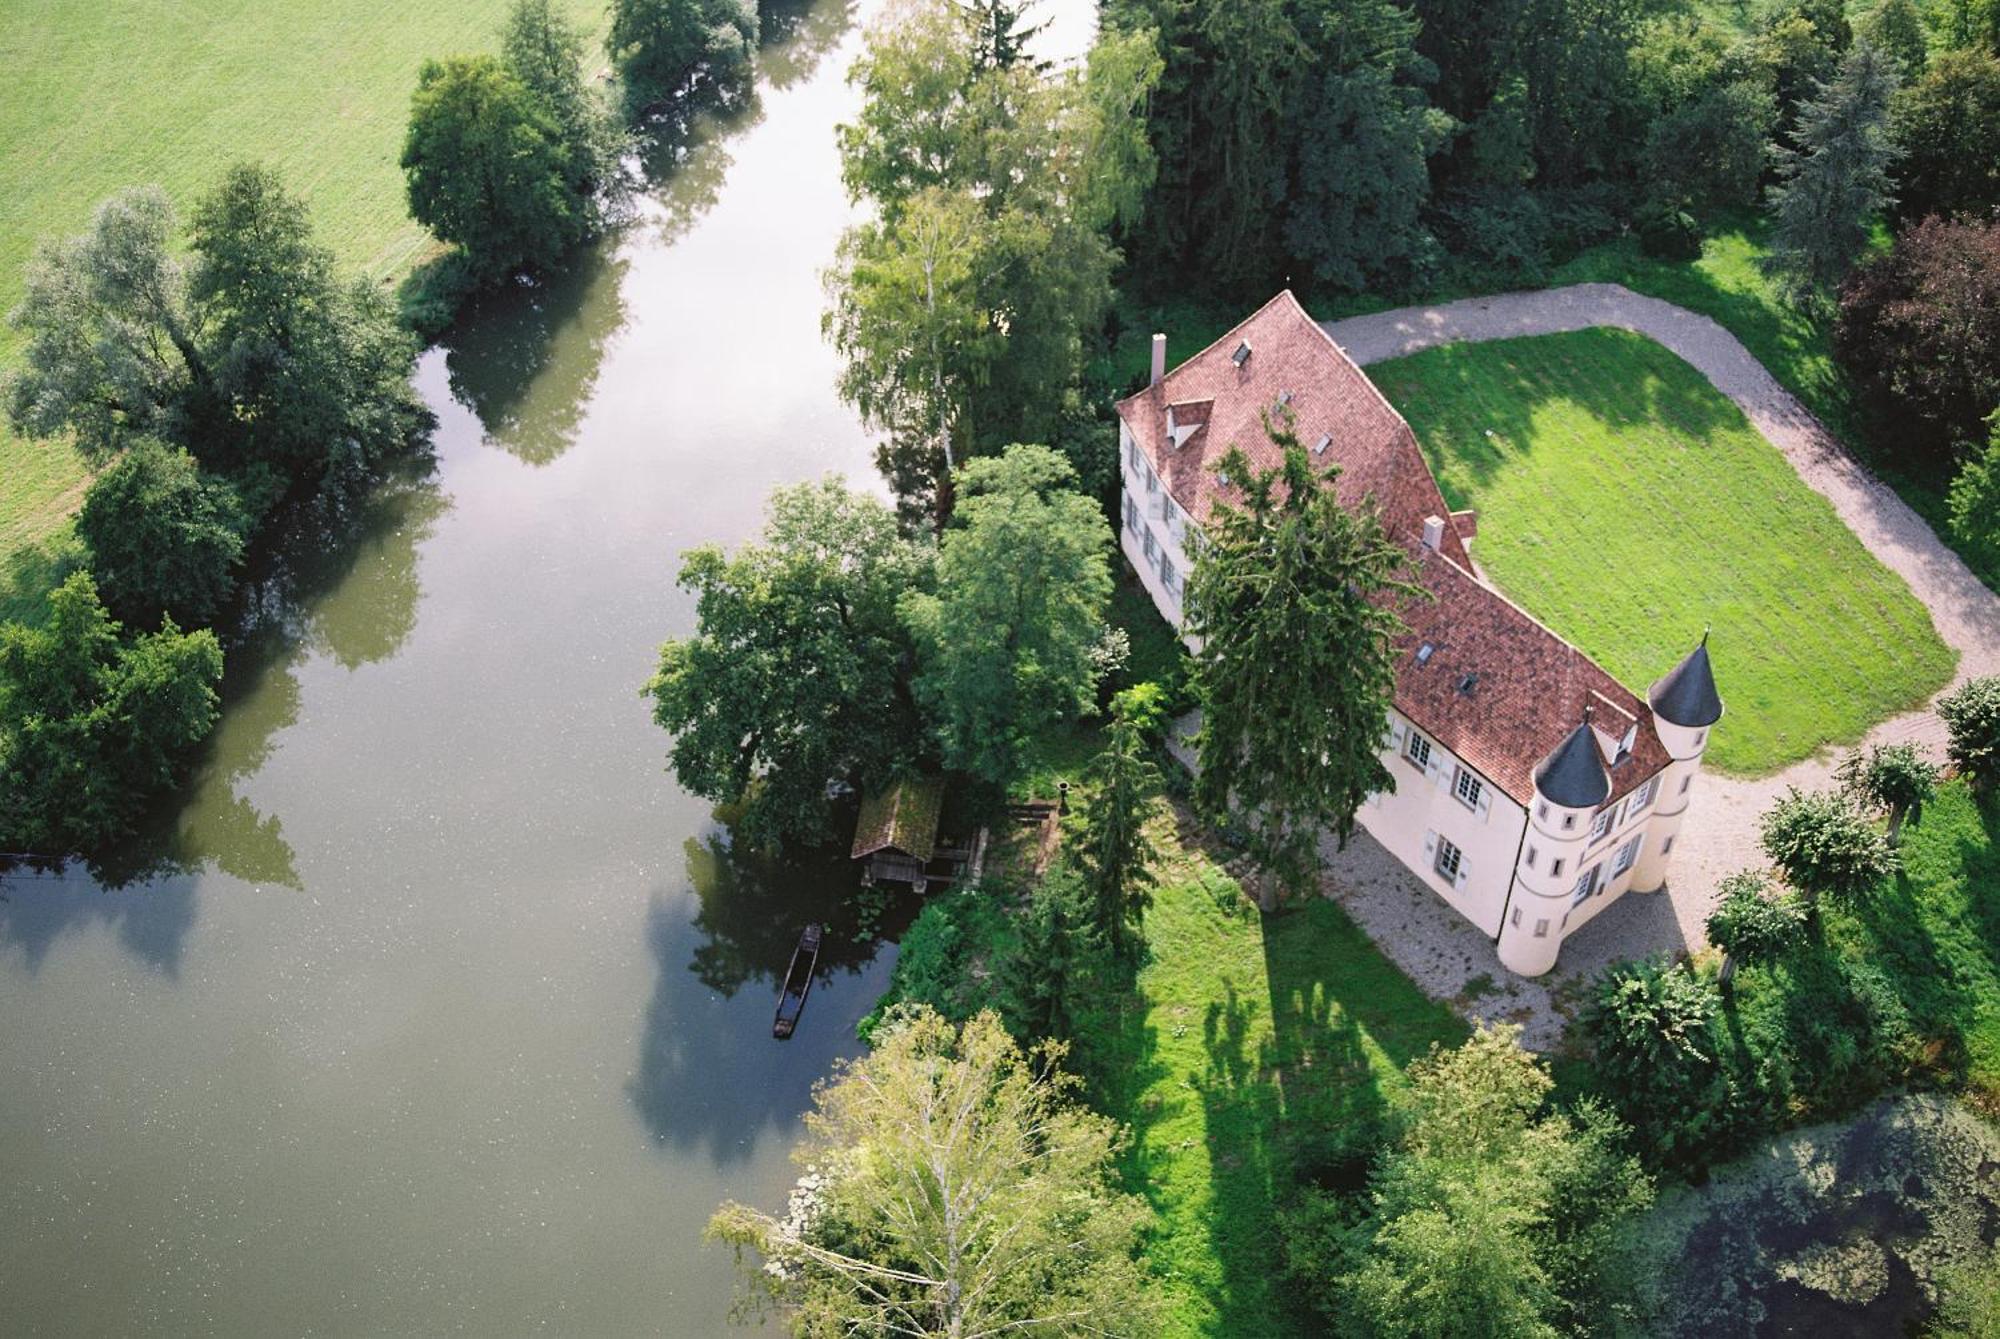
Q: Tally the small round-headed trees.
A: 5